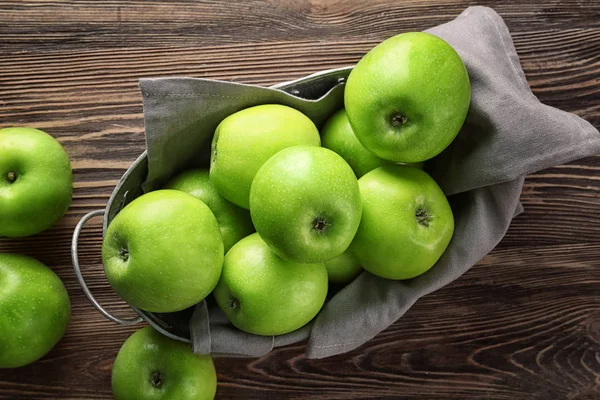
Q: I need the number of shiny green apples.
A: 12